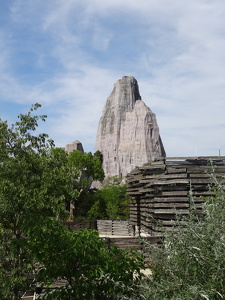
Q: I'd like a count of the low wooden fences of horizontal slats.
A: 2